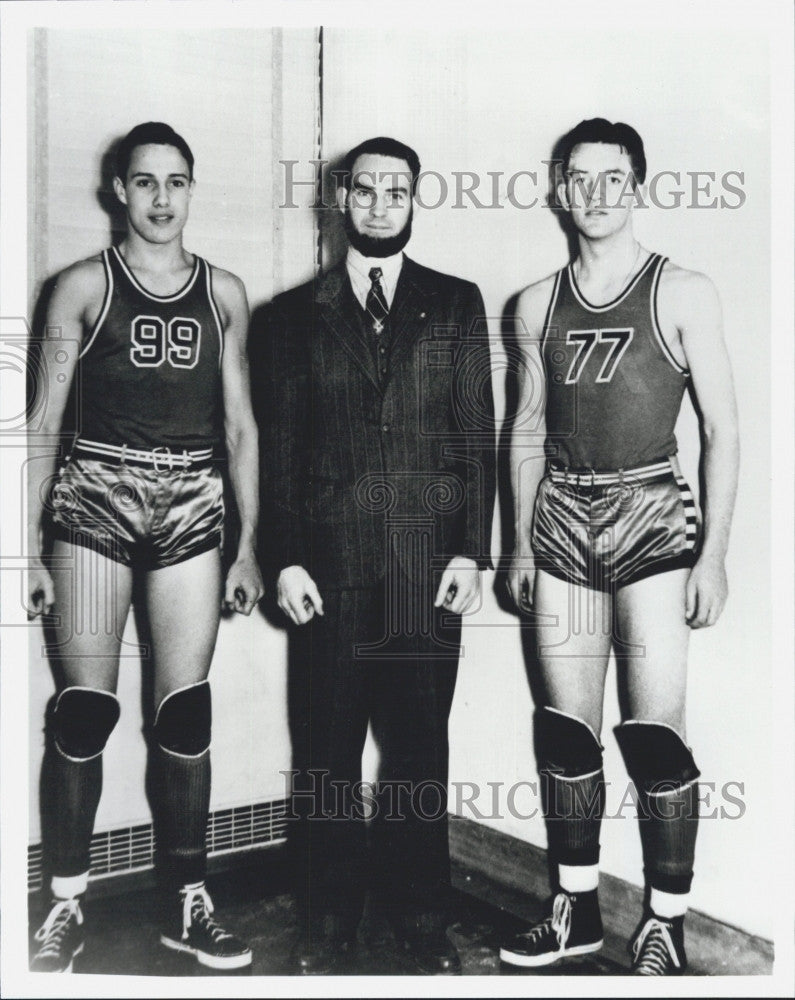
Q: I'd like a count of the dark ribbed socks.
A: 4